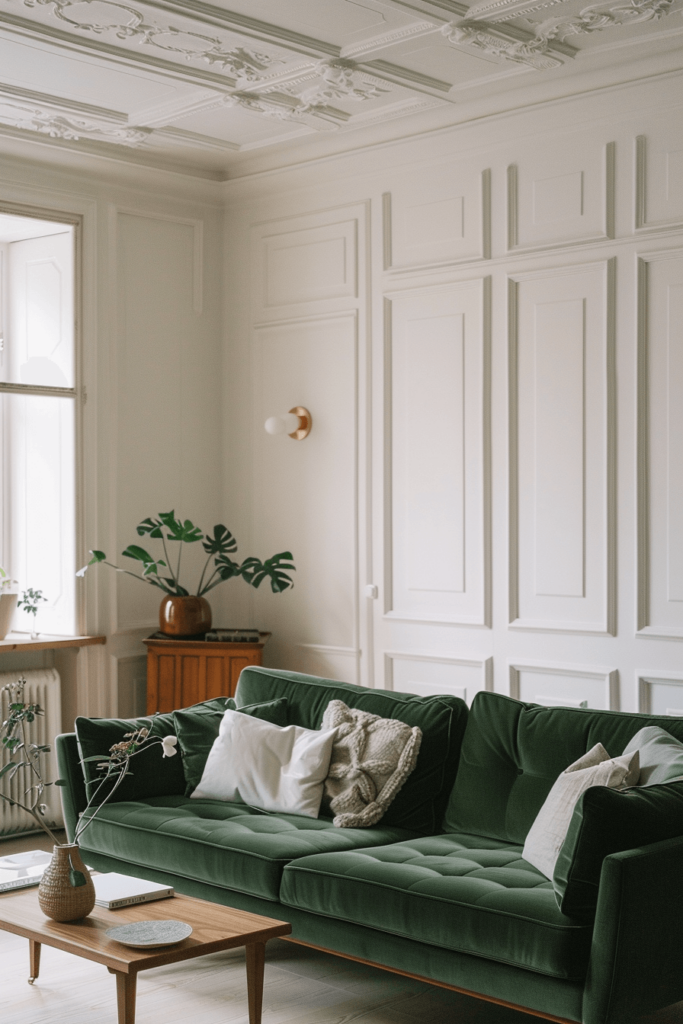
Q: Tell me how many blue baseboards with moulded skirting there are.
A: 0